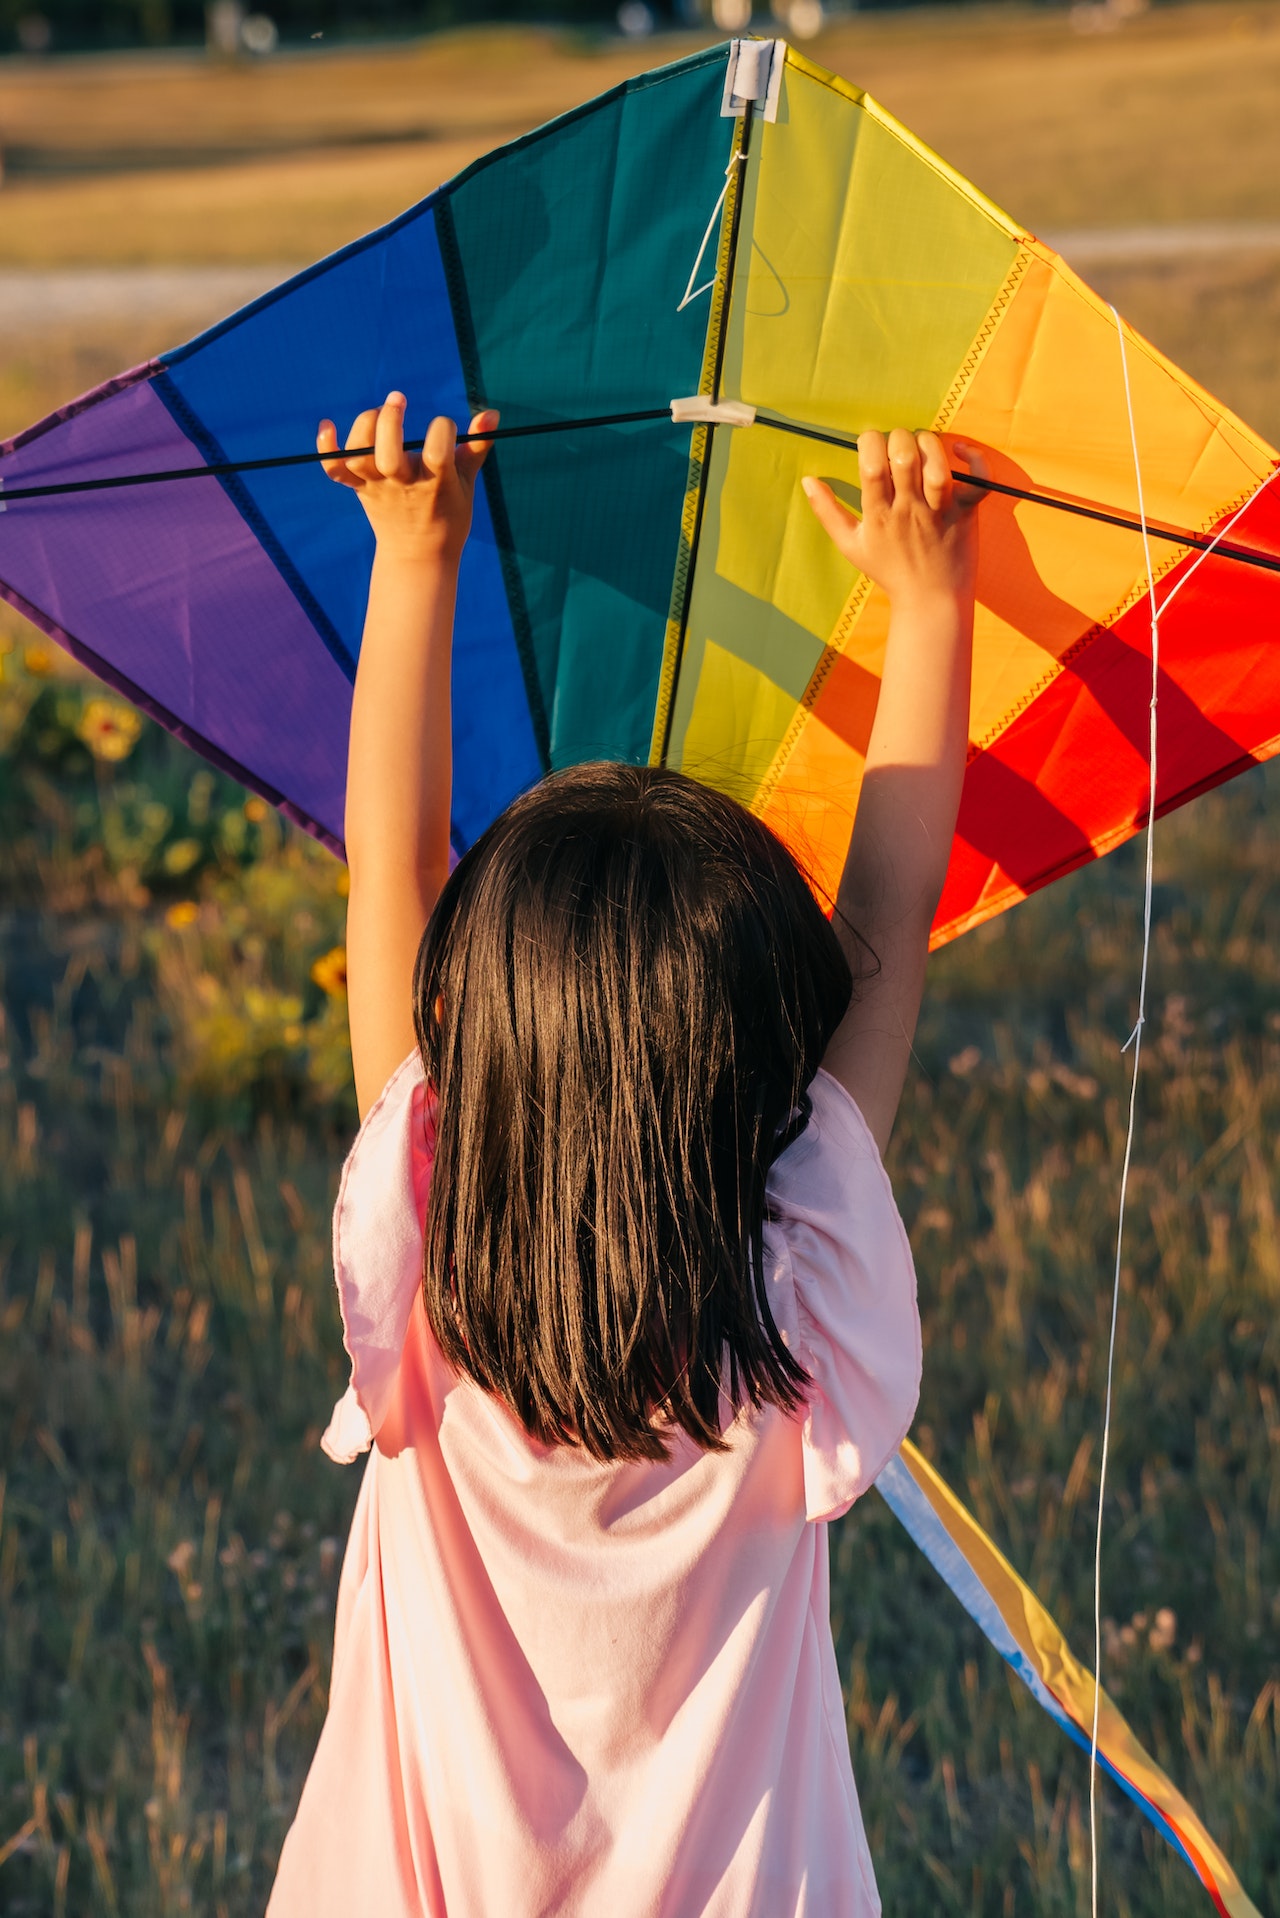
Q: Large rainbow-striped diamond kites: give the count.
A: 1